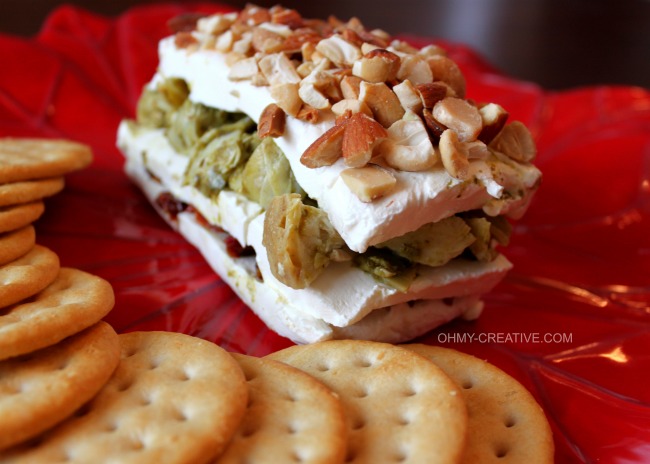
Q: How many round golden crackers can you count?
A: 11